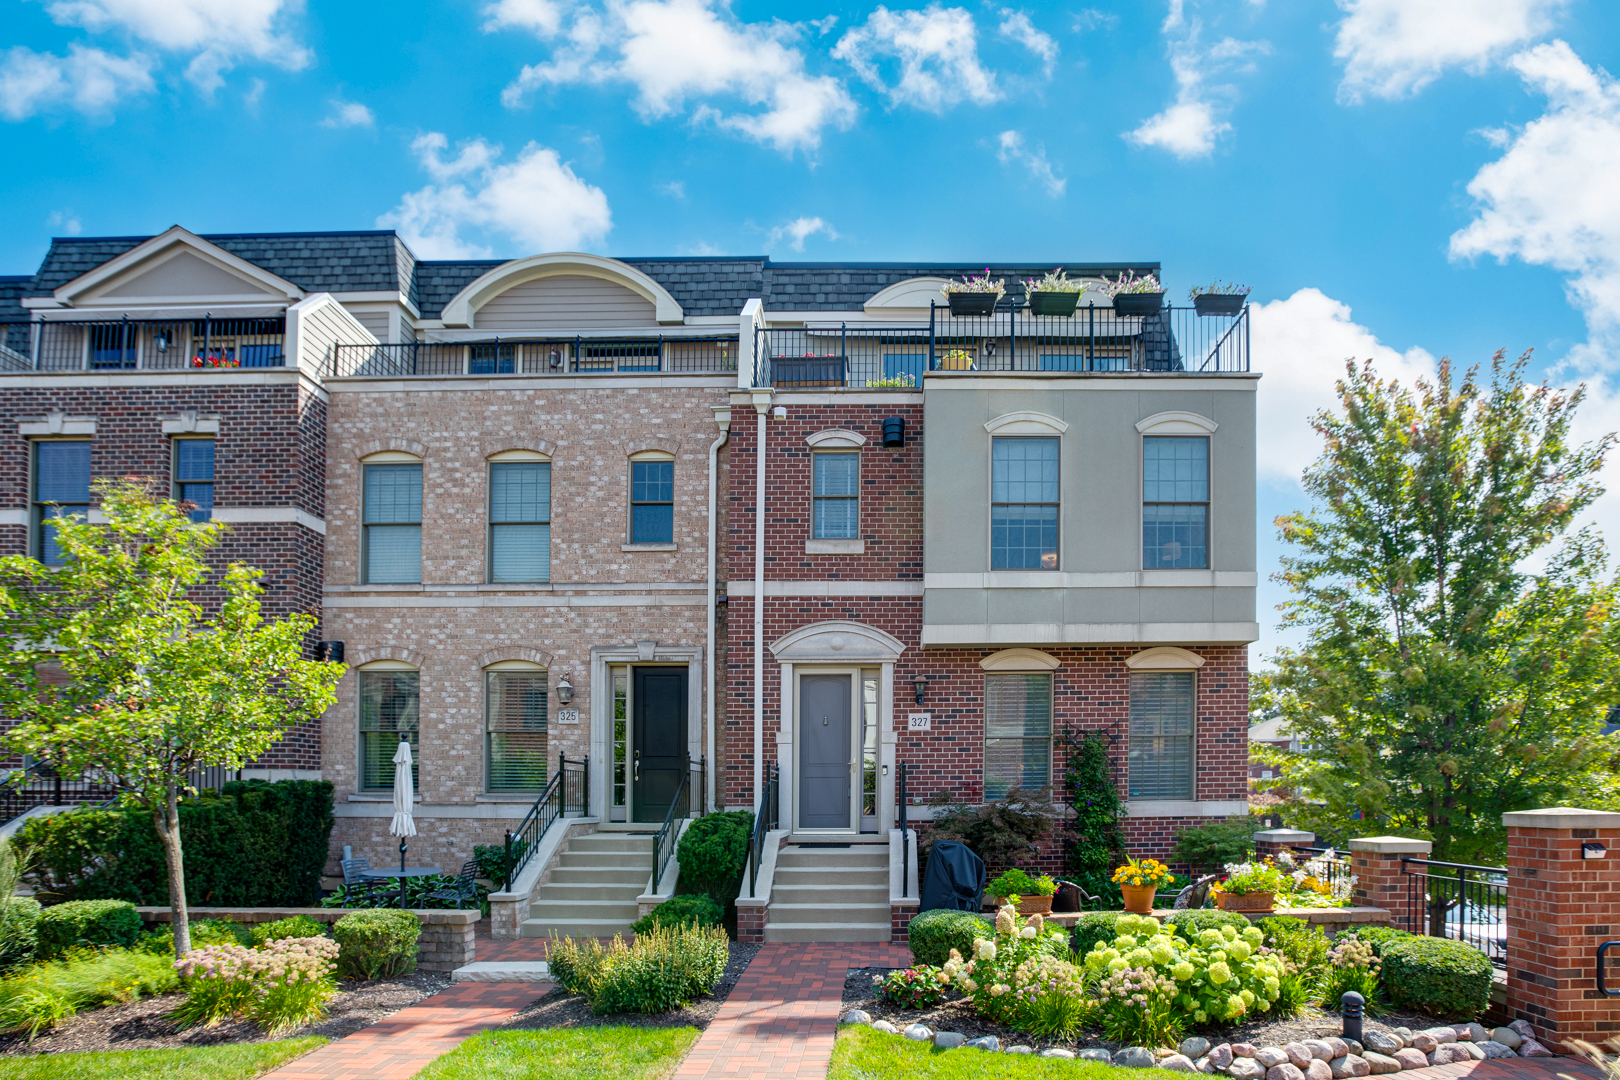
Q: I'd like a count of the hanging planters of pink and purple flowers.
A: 4